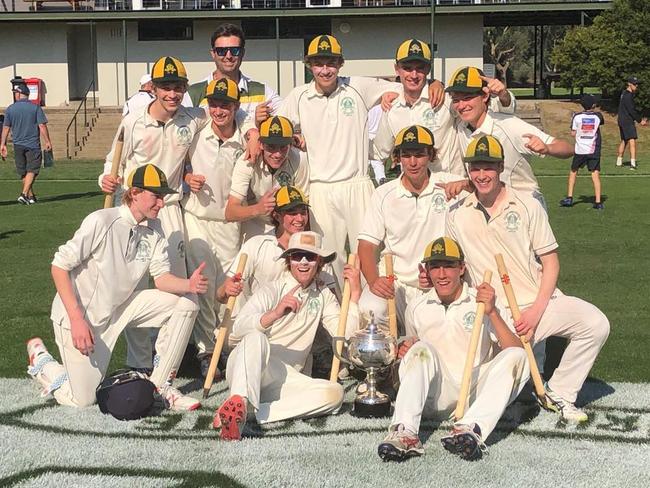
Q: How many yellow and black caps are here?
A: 11